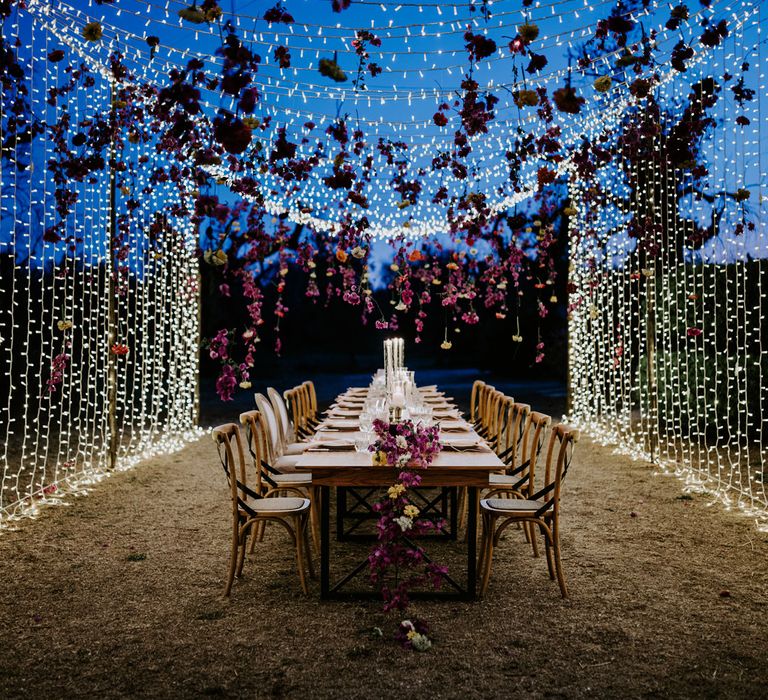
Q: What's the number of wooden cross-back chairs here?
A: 12